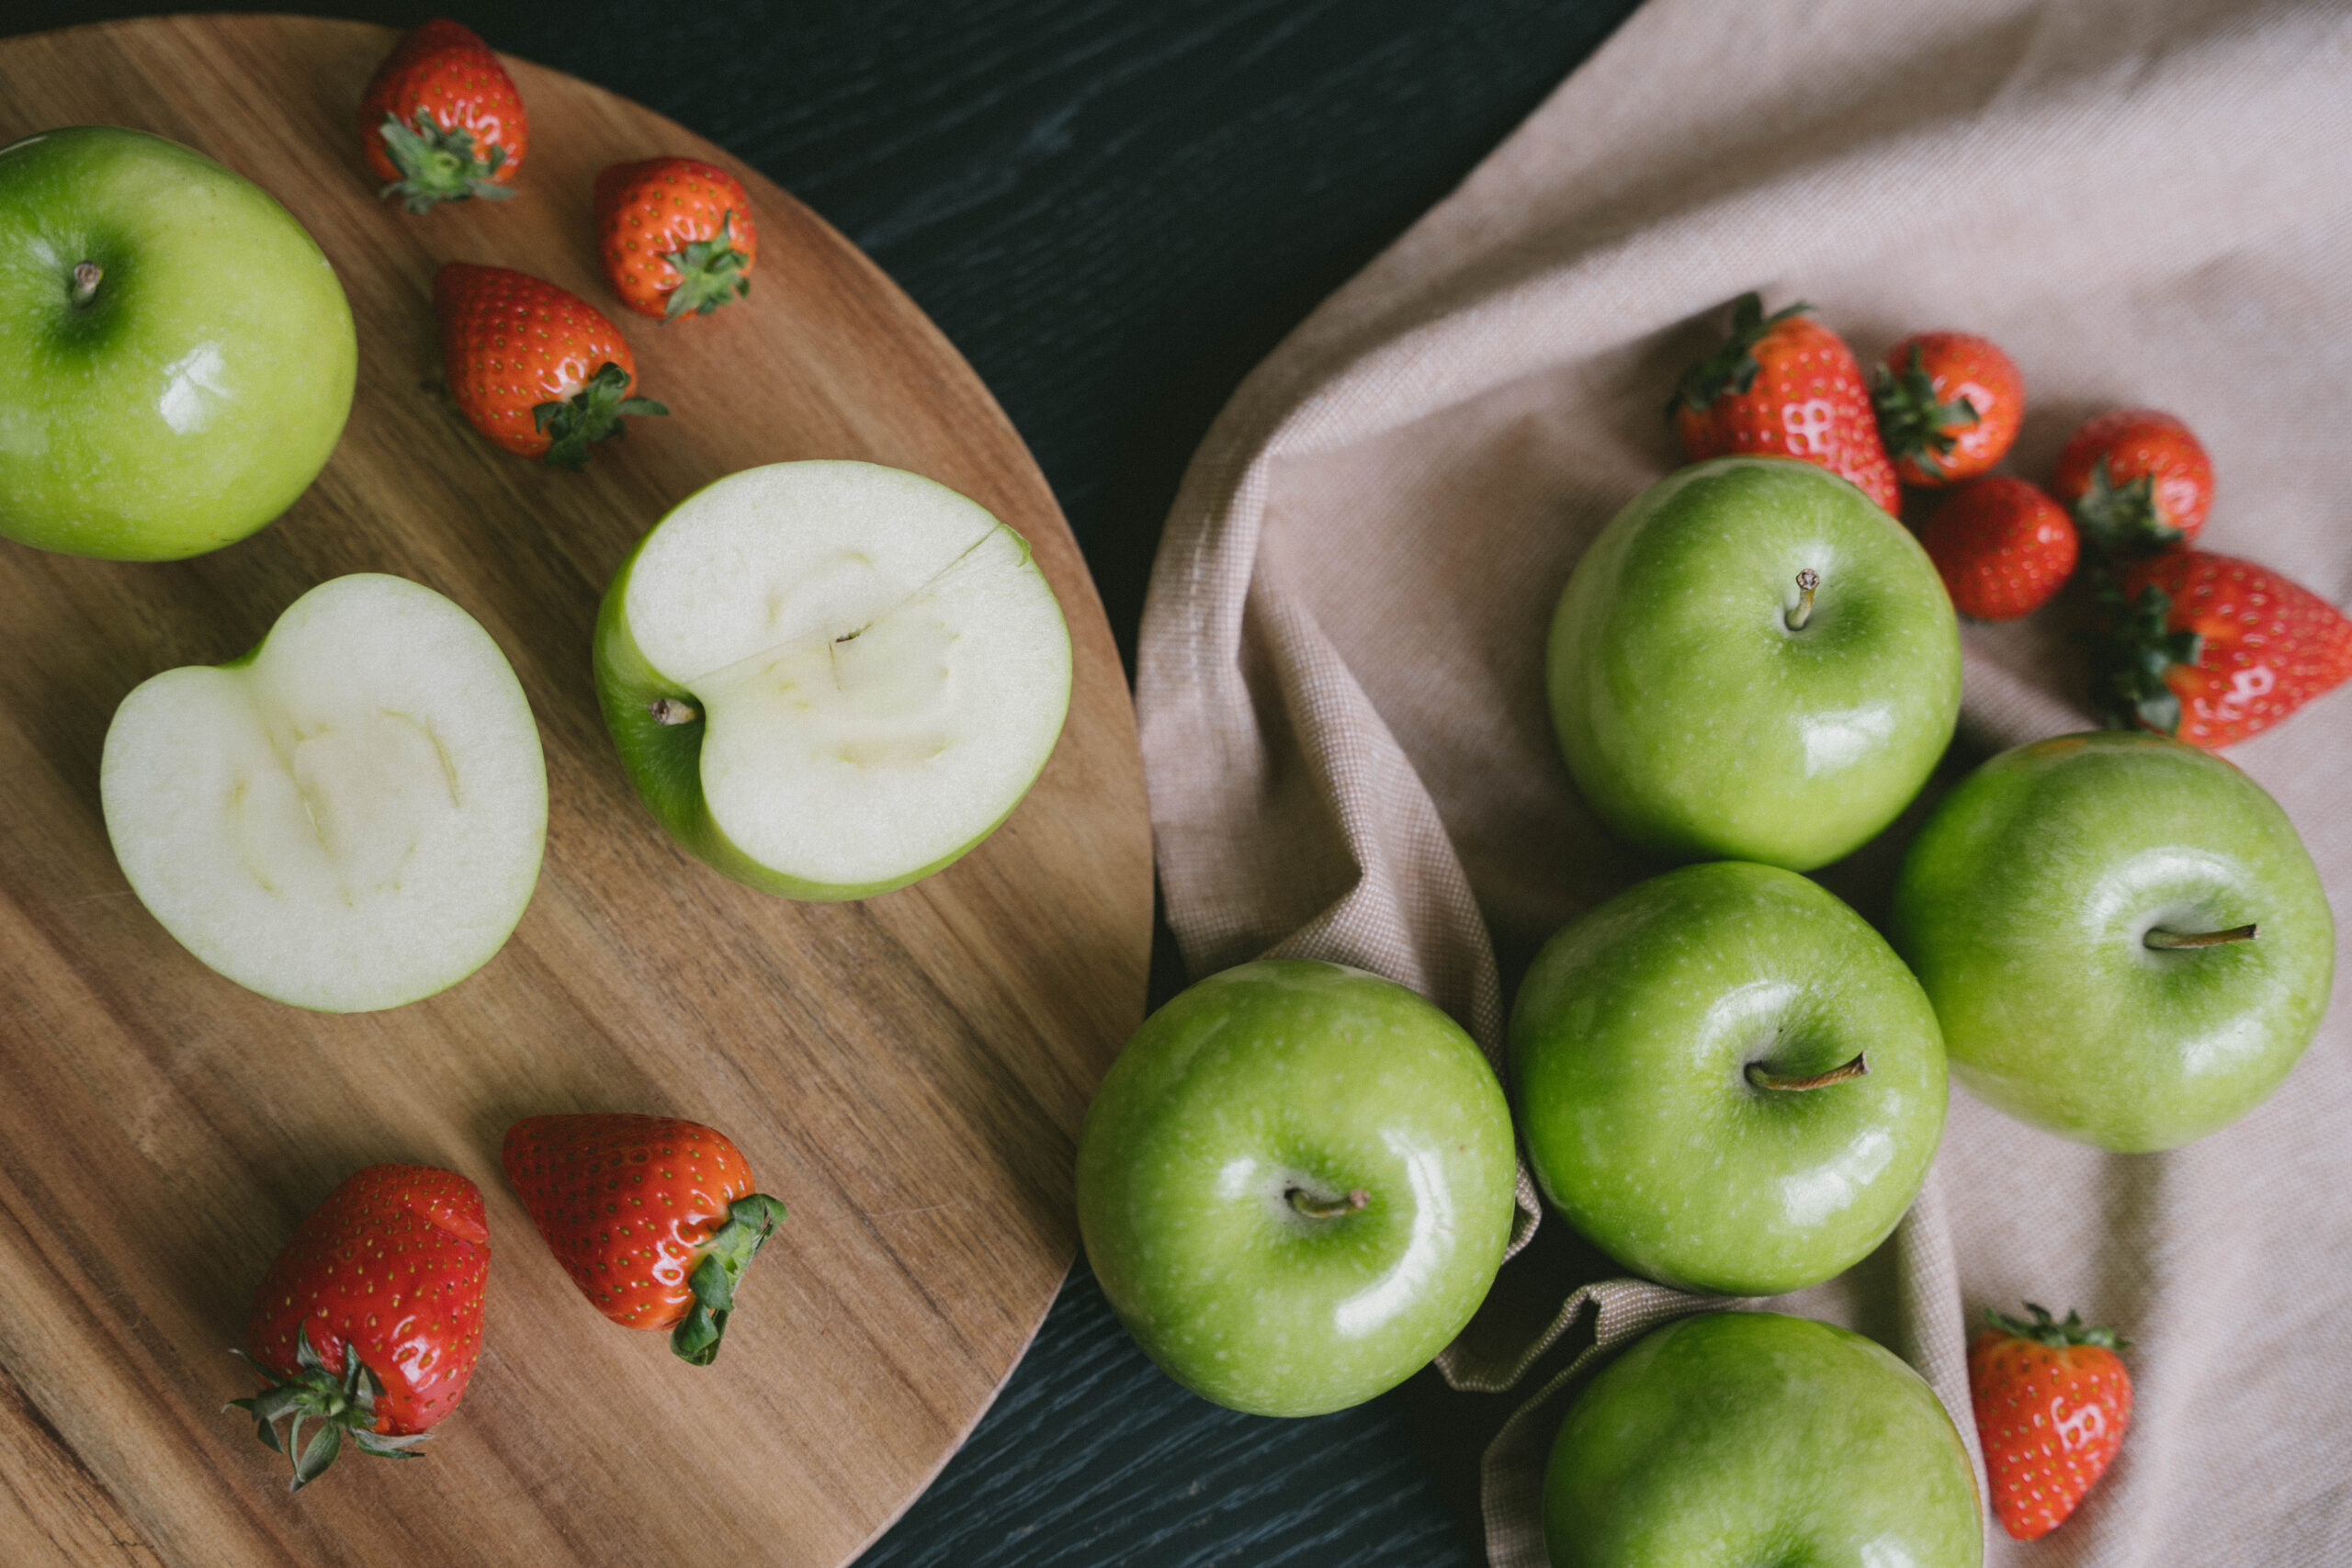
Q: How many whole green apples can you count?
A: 6